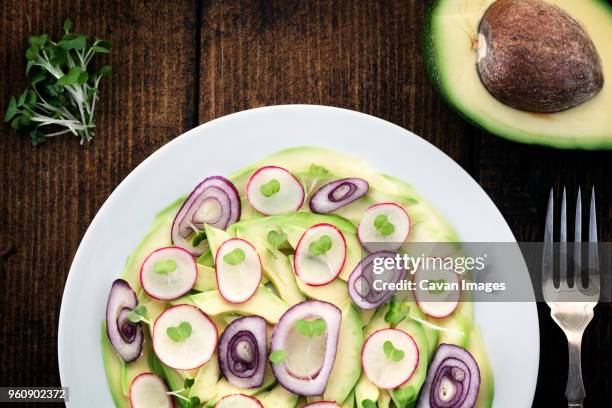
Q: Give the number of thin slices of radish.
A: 11